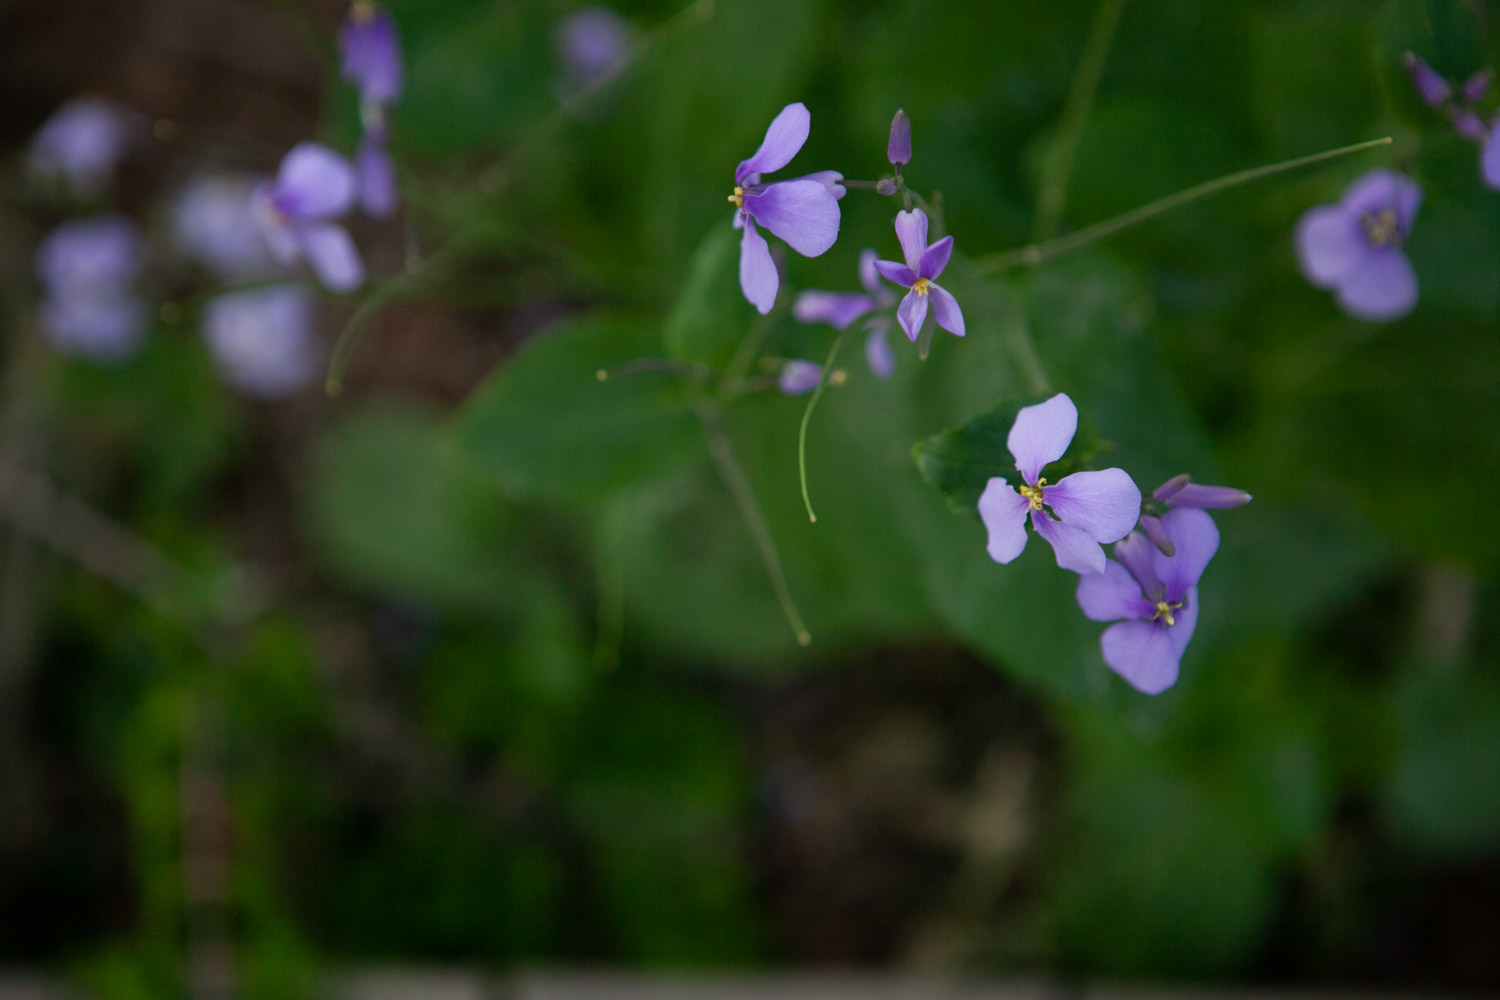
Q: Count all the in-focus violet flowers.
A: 4